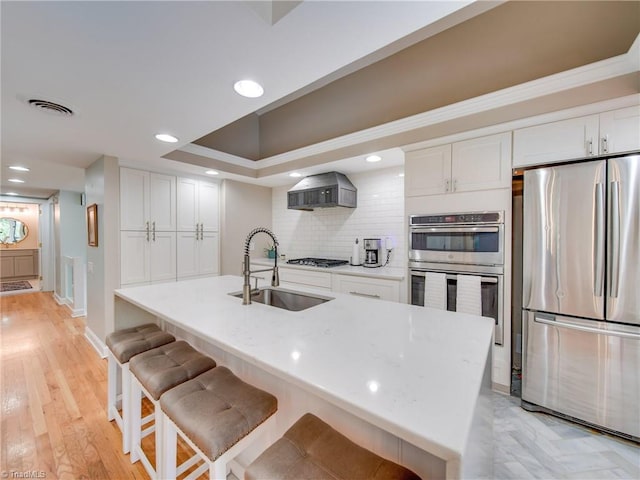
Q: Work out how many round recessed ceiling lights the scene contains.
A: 8